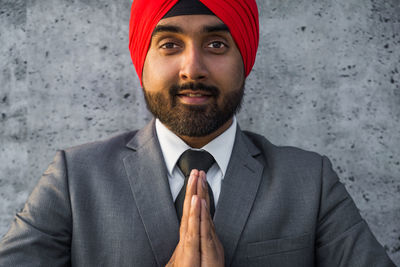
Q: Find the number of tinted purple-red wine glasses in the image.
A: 0